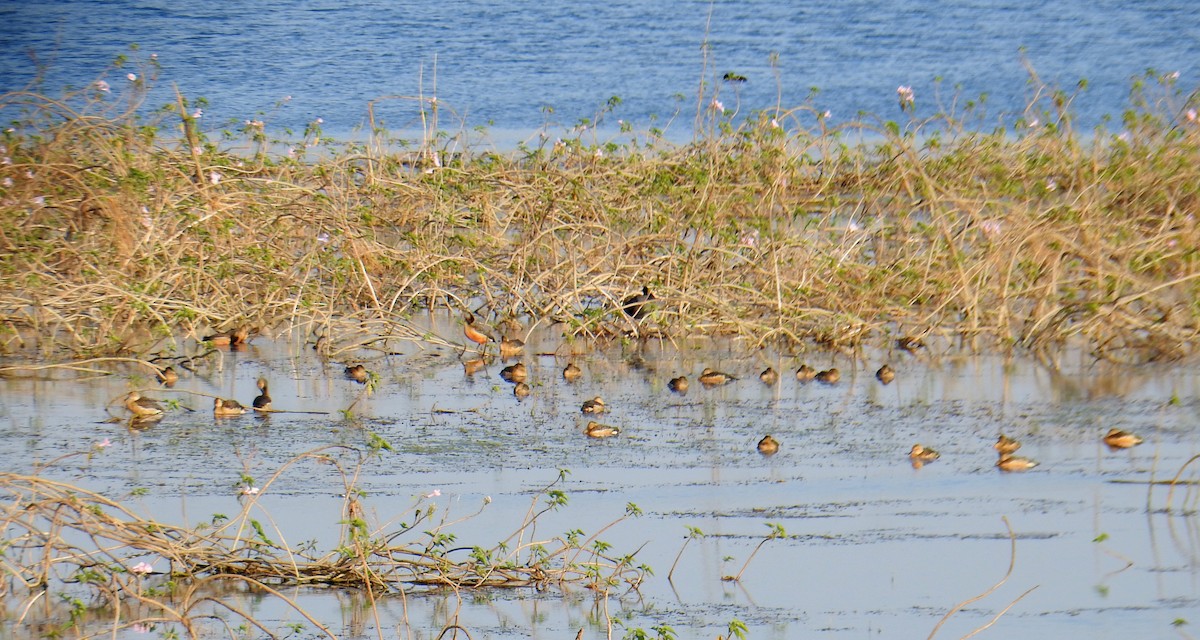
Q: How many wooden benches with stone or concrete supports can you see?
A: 0